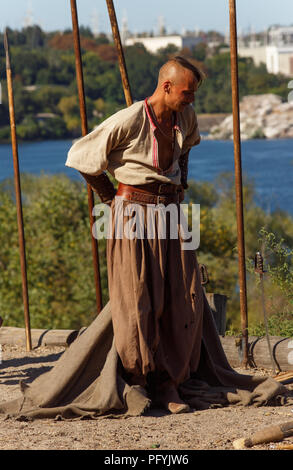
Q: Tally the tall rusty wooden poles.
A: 4